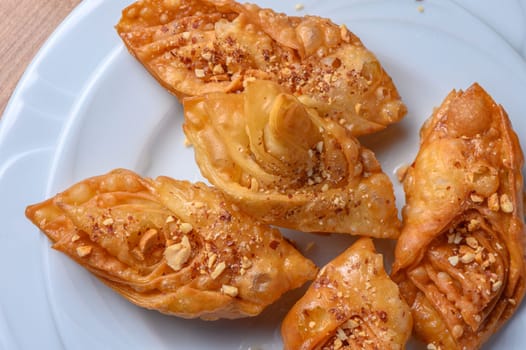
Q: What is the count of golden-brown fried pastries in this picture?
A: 5